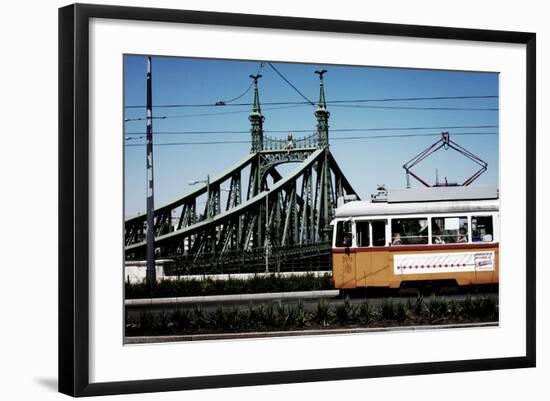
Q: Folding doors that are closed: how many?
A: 1